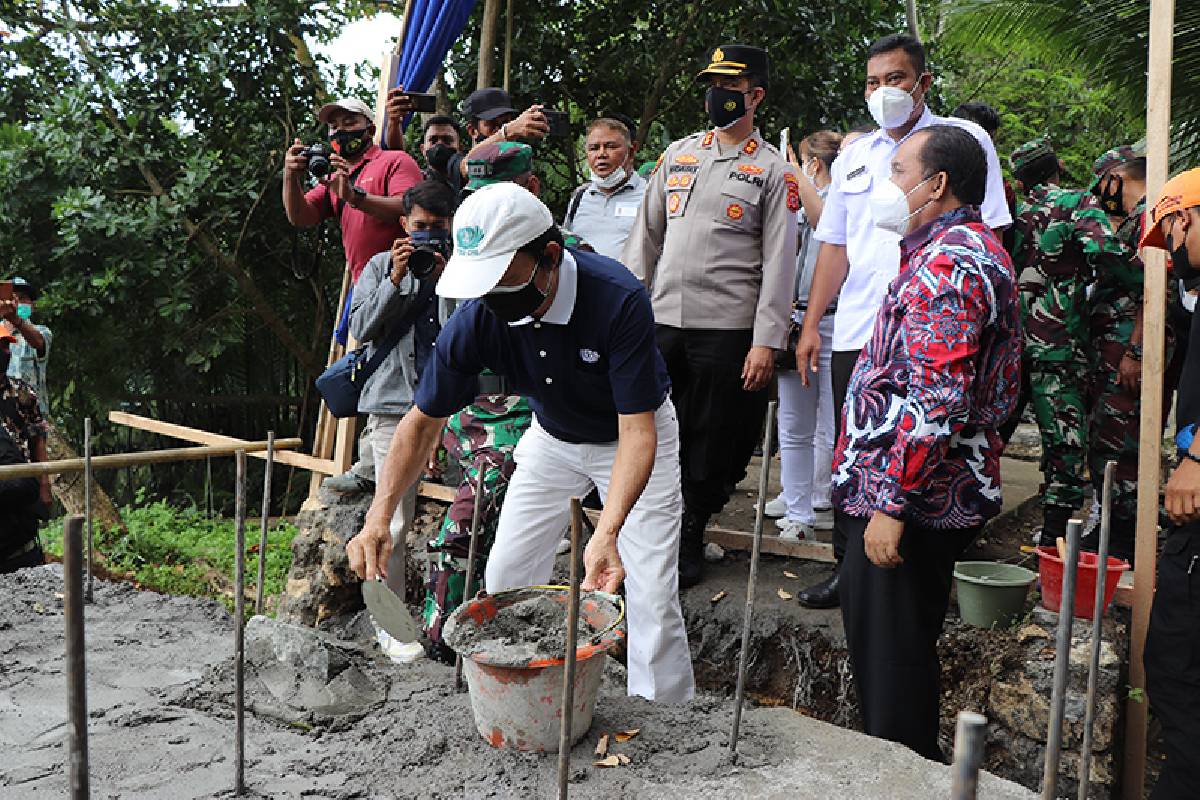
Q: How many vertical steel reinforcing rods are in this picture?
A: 10